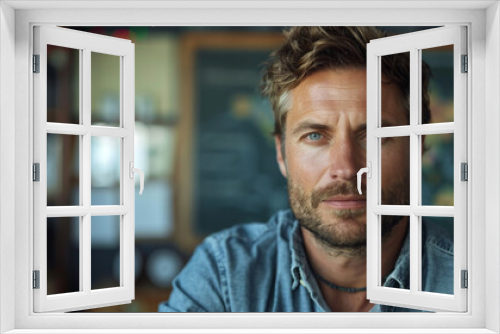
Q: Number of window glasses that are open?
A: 2